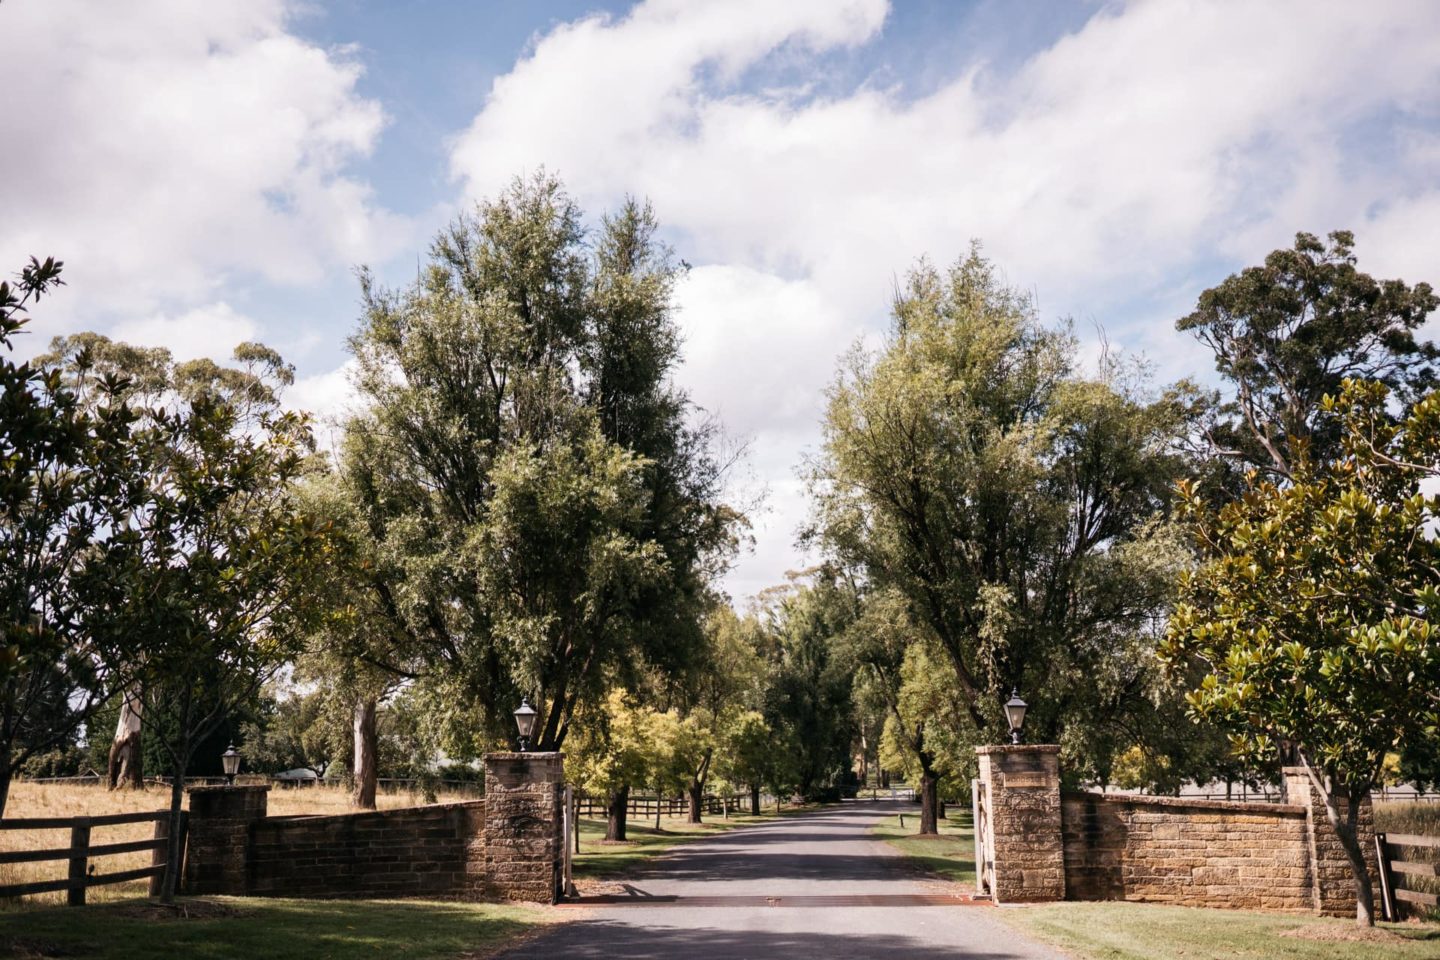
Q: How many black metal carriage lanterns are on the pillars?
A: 3